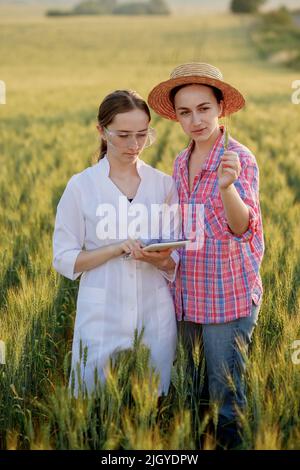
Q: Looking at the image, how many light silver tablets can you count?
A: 1